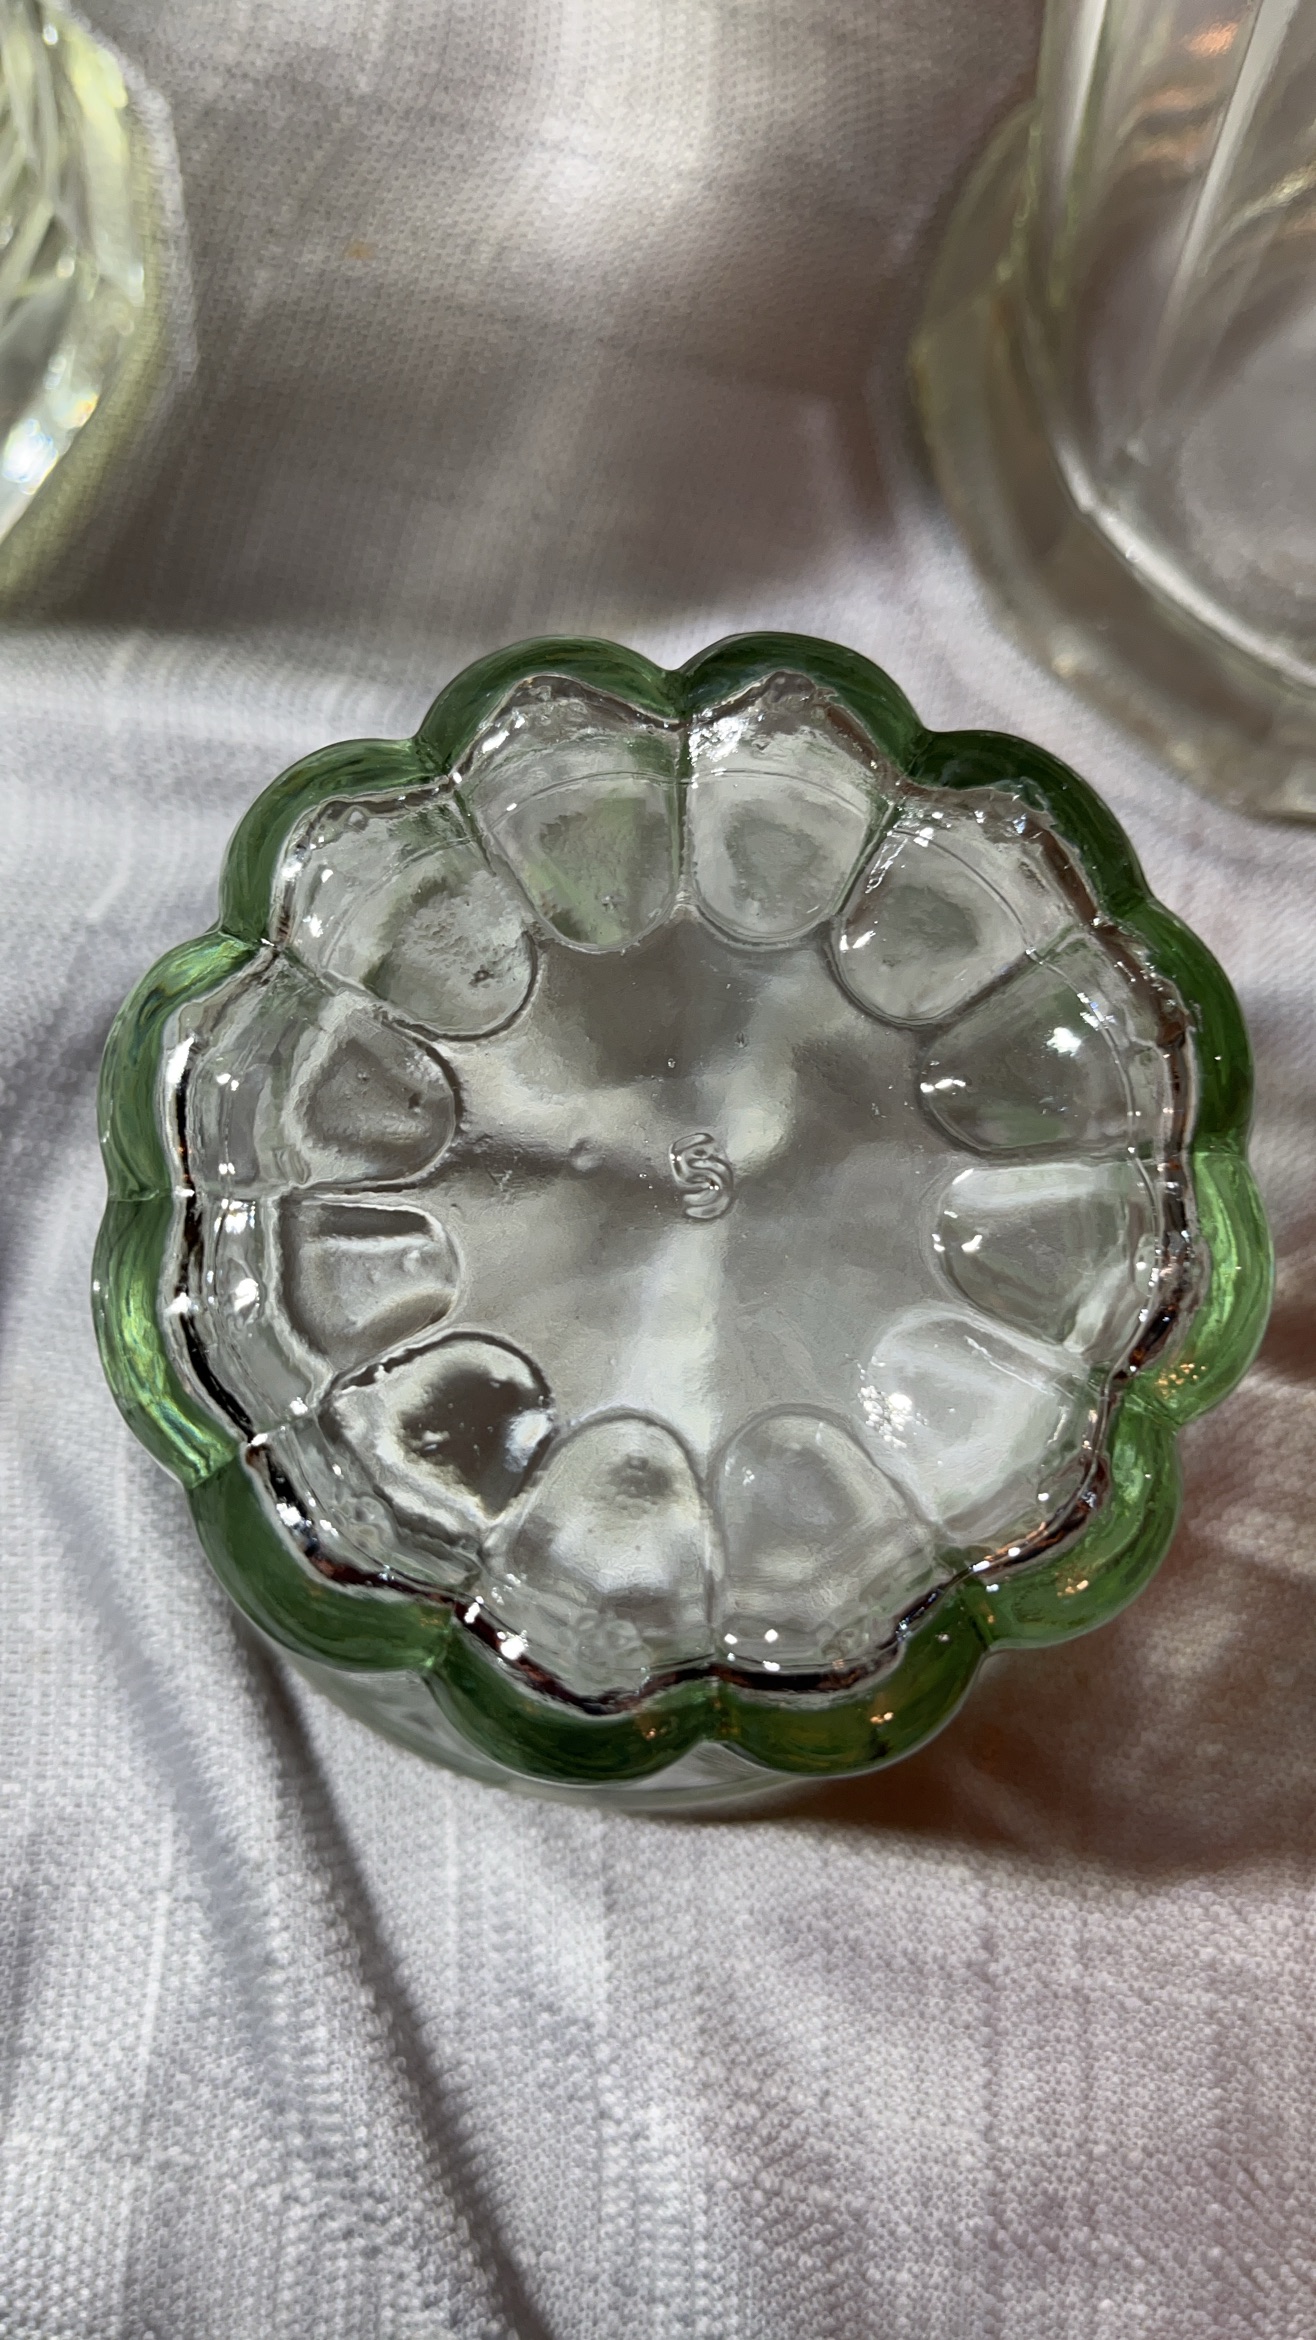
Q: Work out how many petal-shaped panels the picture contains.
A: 12